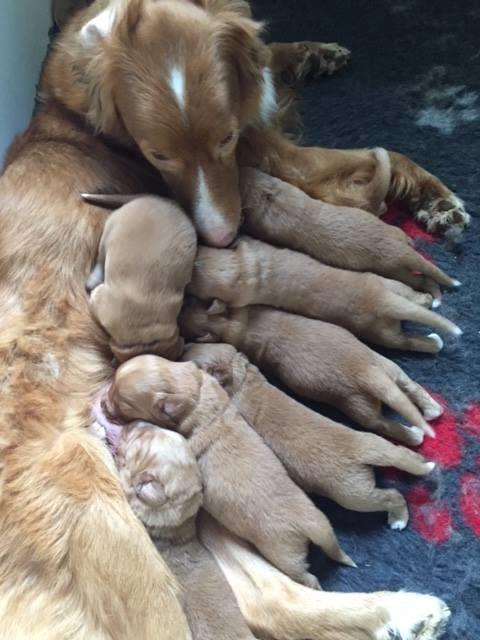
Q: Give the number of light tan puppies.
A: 7